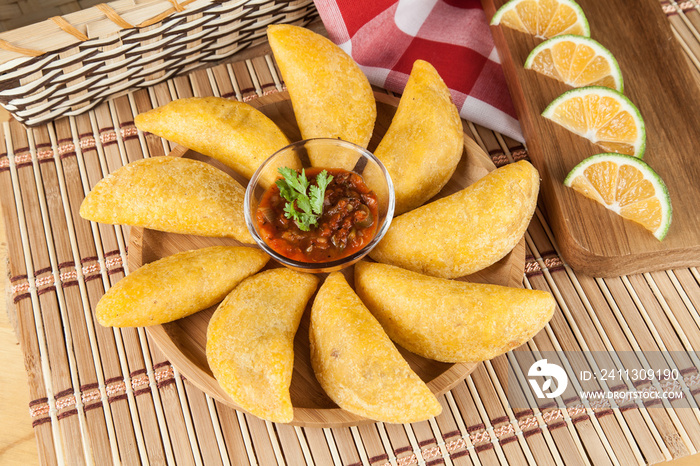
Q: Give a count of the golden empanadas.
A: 9